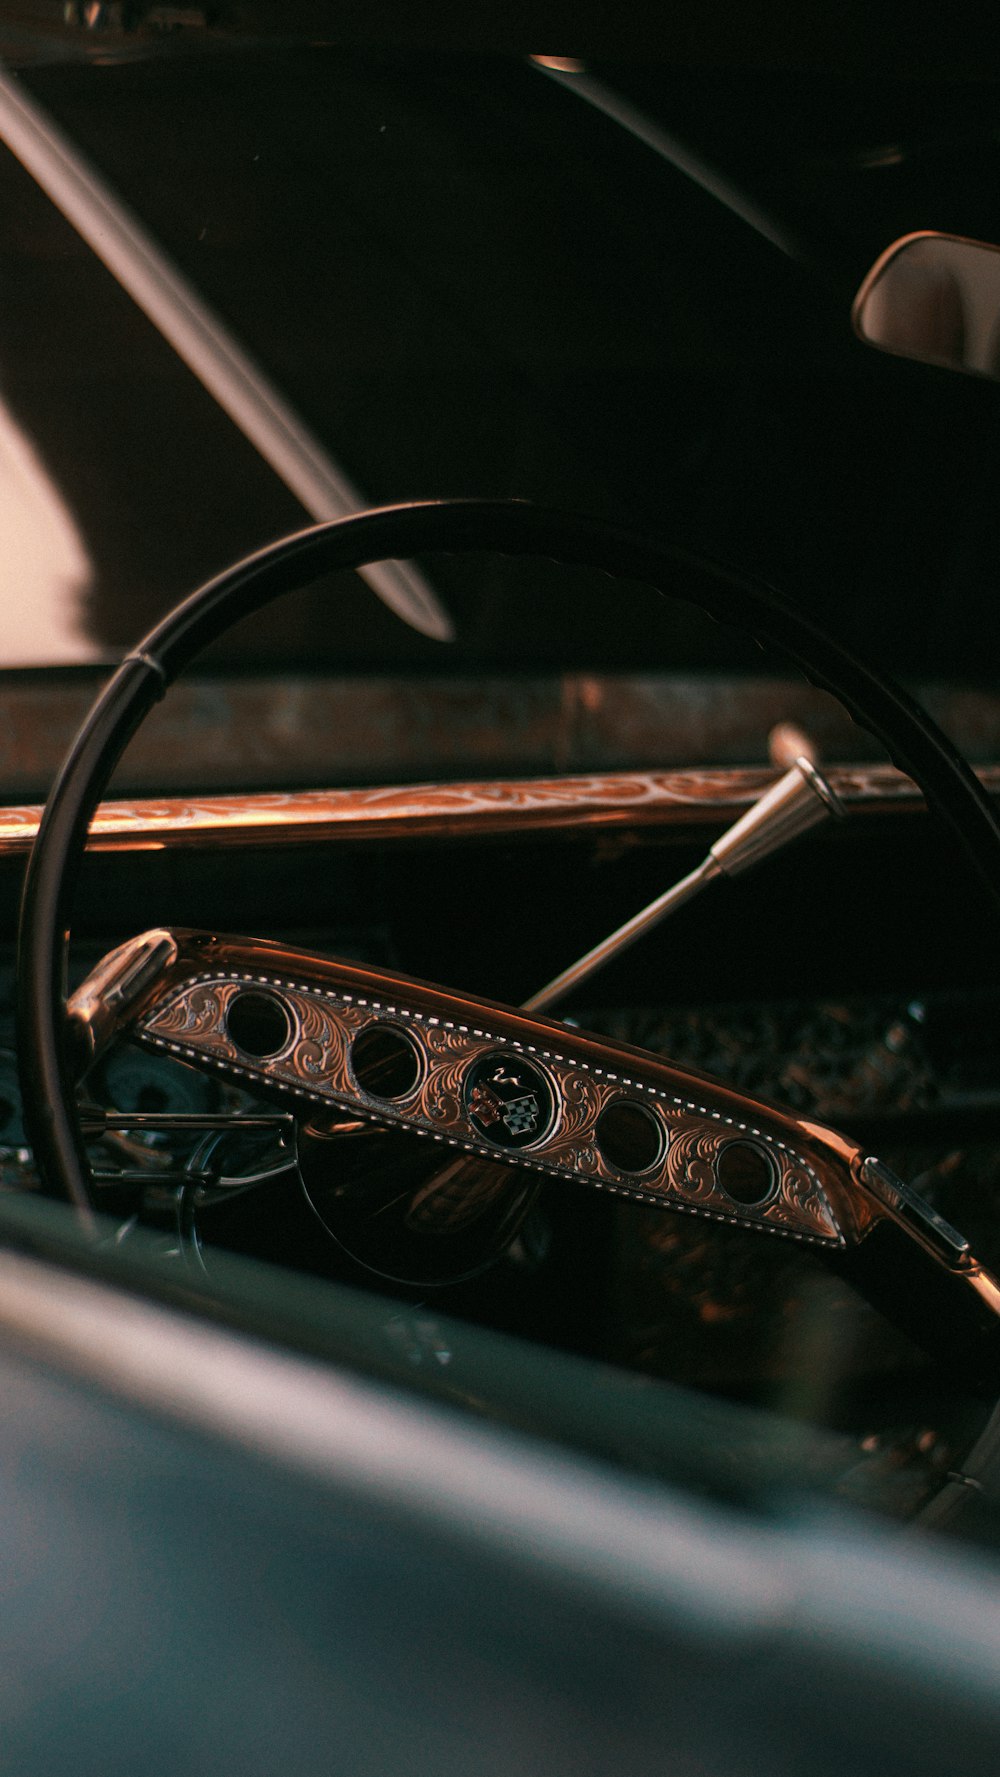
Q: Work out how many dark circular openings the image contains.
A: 4